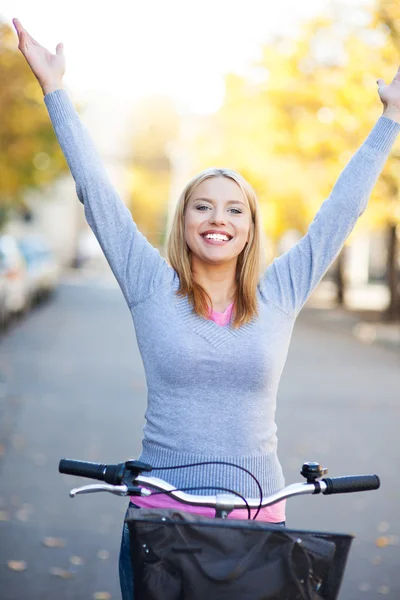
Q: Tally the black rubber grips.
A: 2